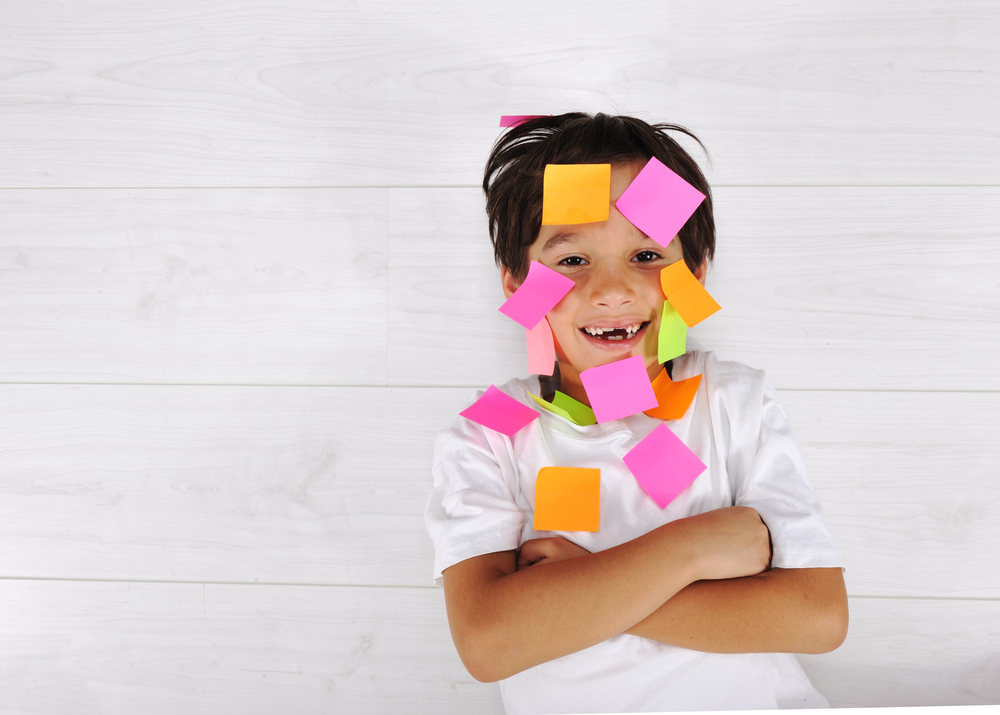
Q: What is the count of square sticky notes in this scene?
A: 13